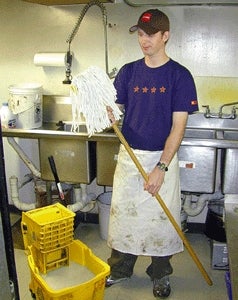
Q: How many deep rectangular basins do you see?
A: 4